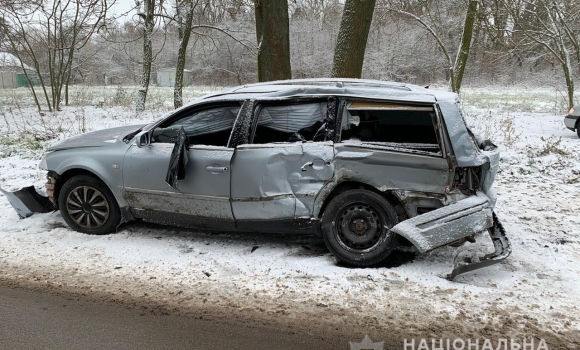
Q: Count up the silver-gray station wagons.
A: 1